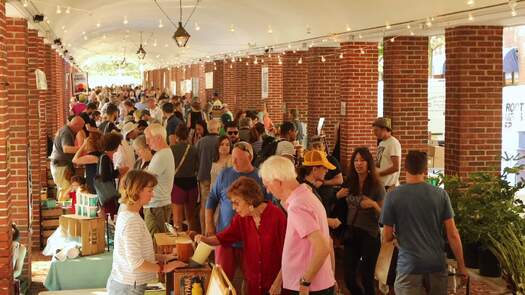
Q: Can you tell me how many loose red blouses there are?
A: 1